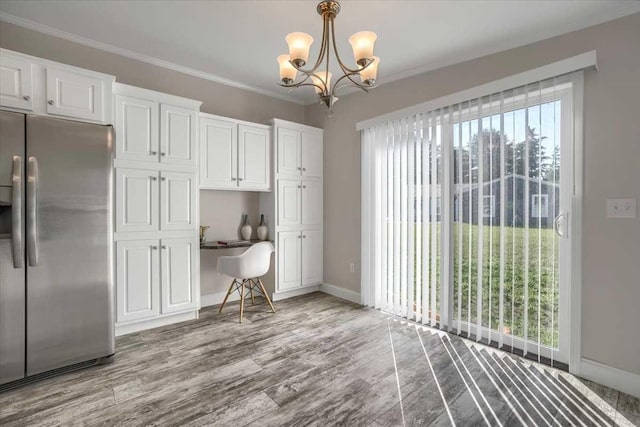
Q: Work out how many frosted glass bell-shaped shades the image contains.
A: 5